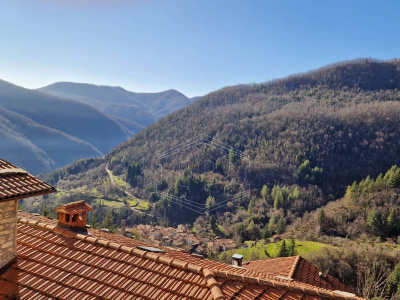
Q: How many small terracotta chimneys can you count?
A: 1